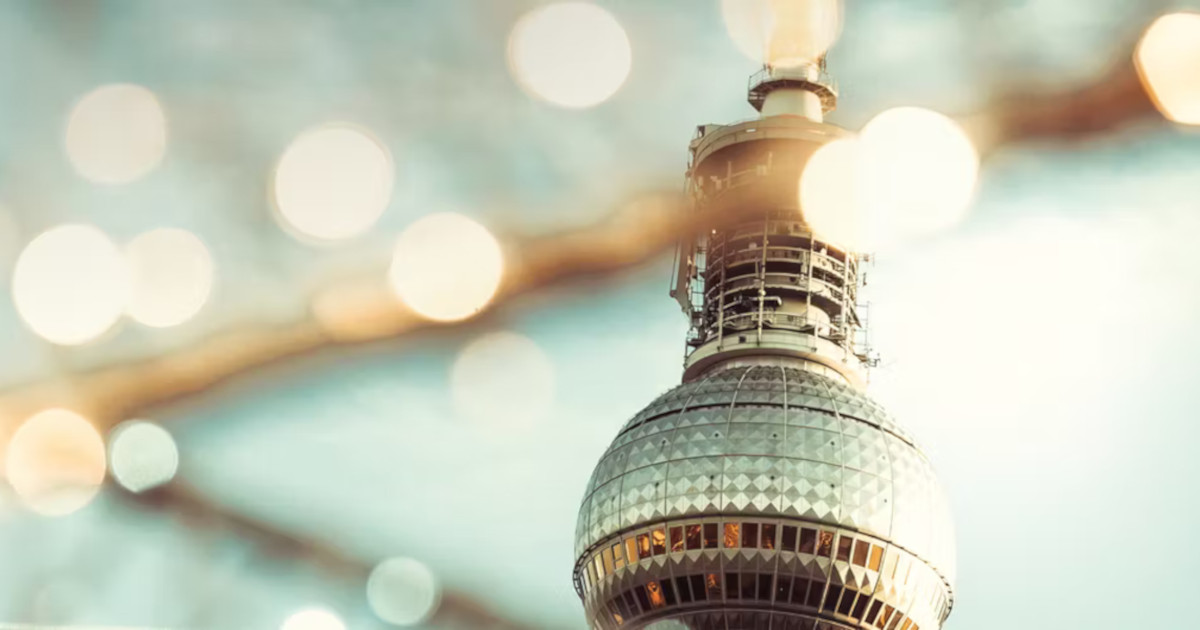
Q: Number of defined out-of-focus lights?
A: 15